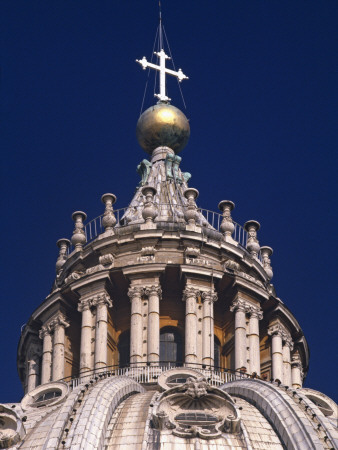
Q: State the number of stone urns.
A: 8